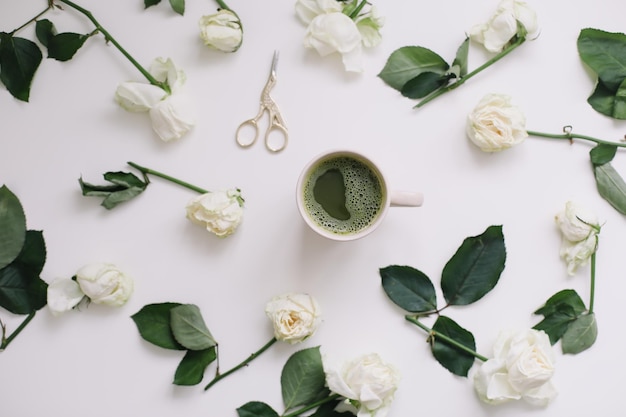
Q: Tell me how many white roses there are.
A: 11